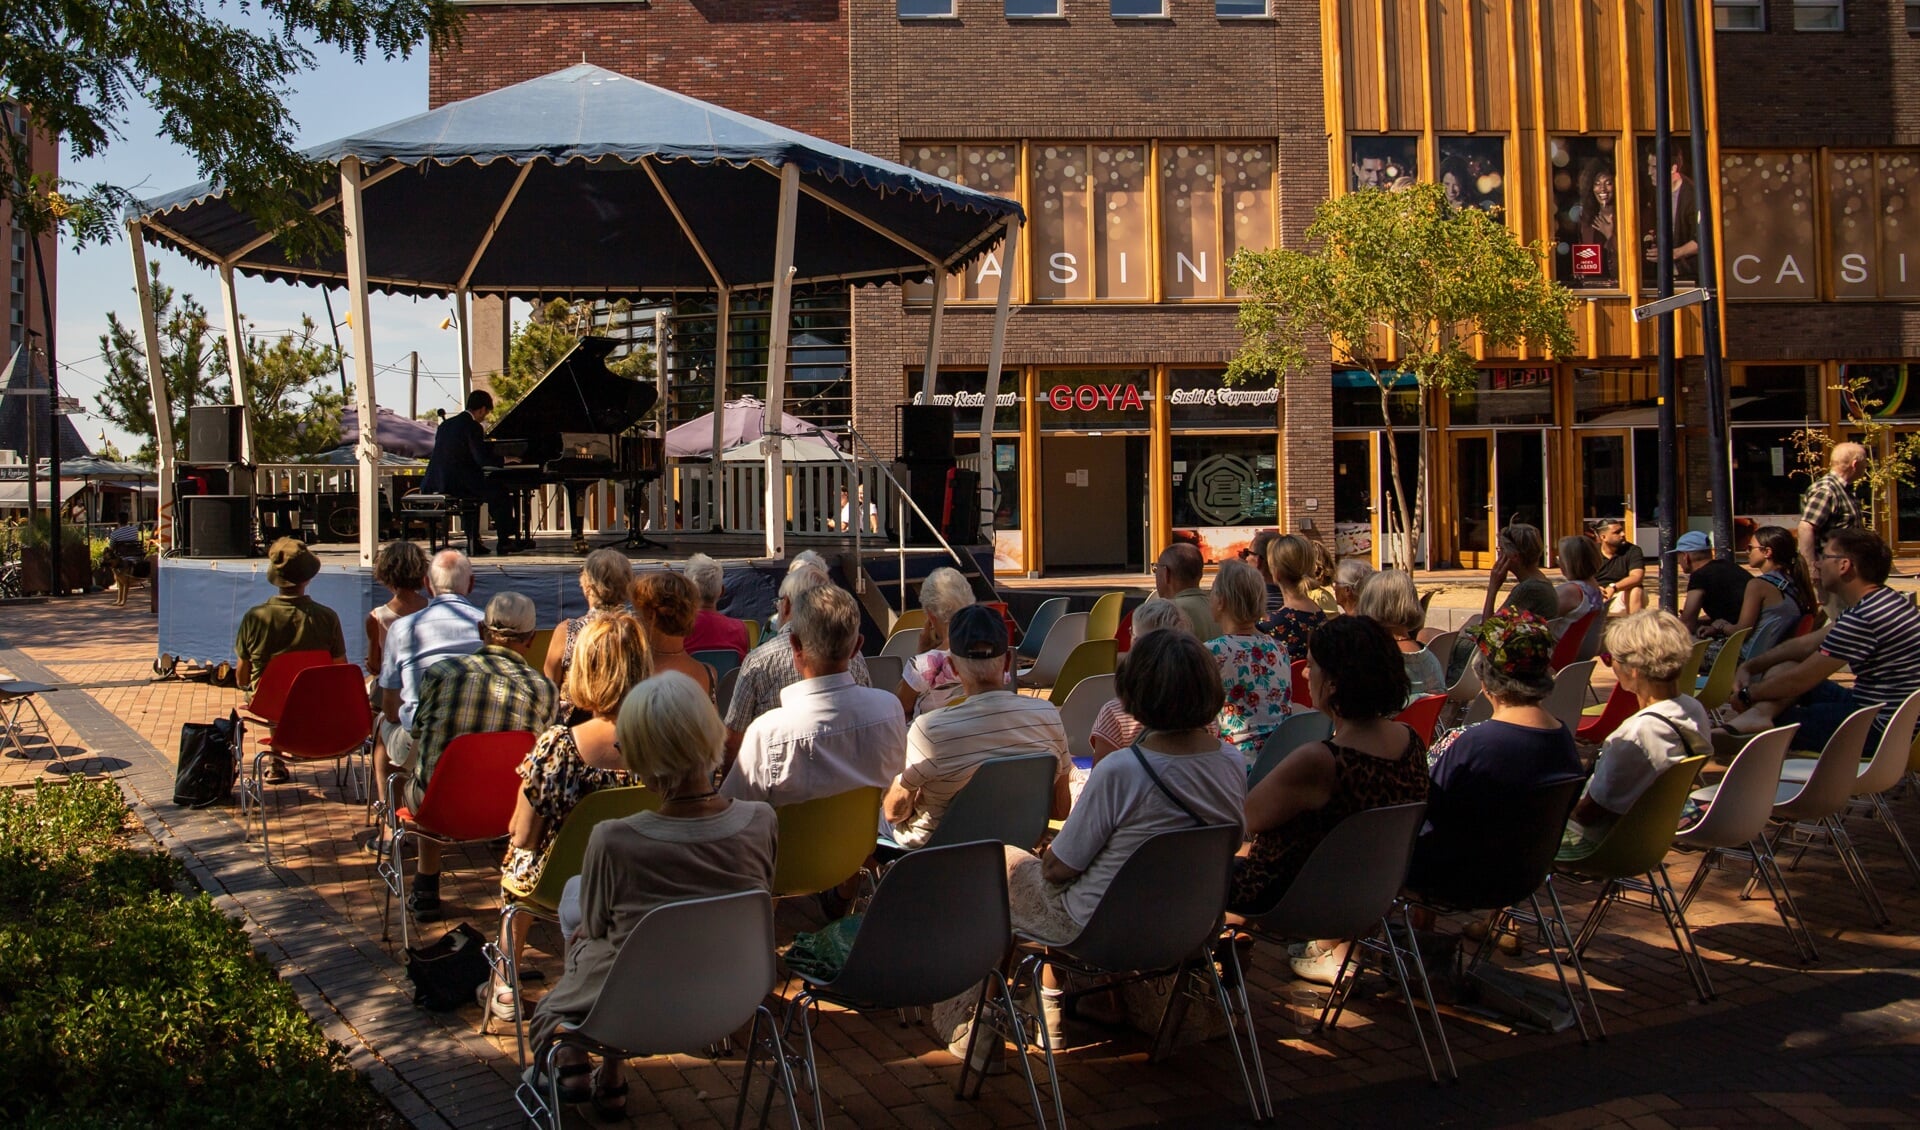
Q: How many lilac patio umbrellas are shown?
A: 2